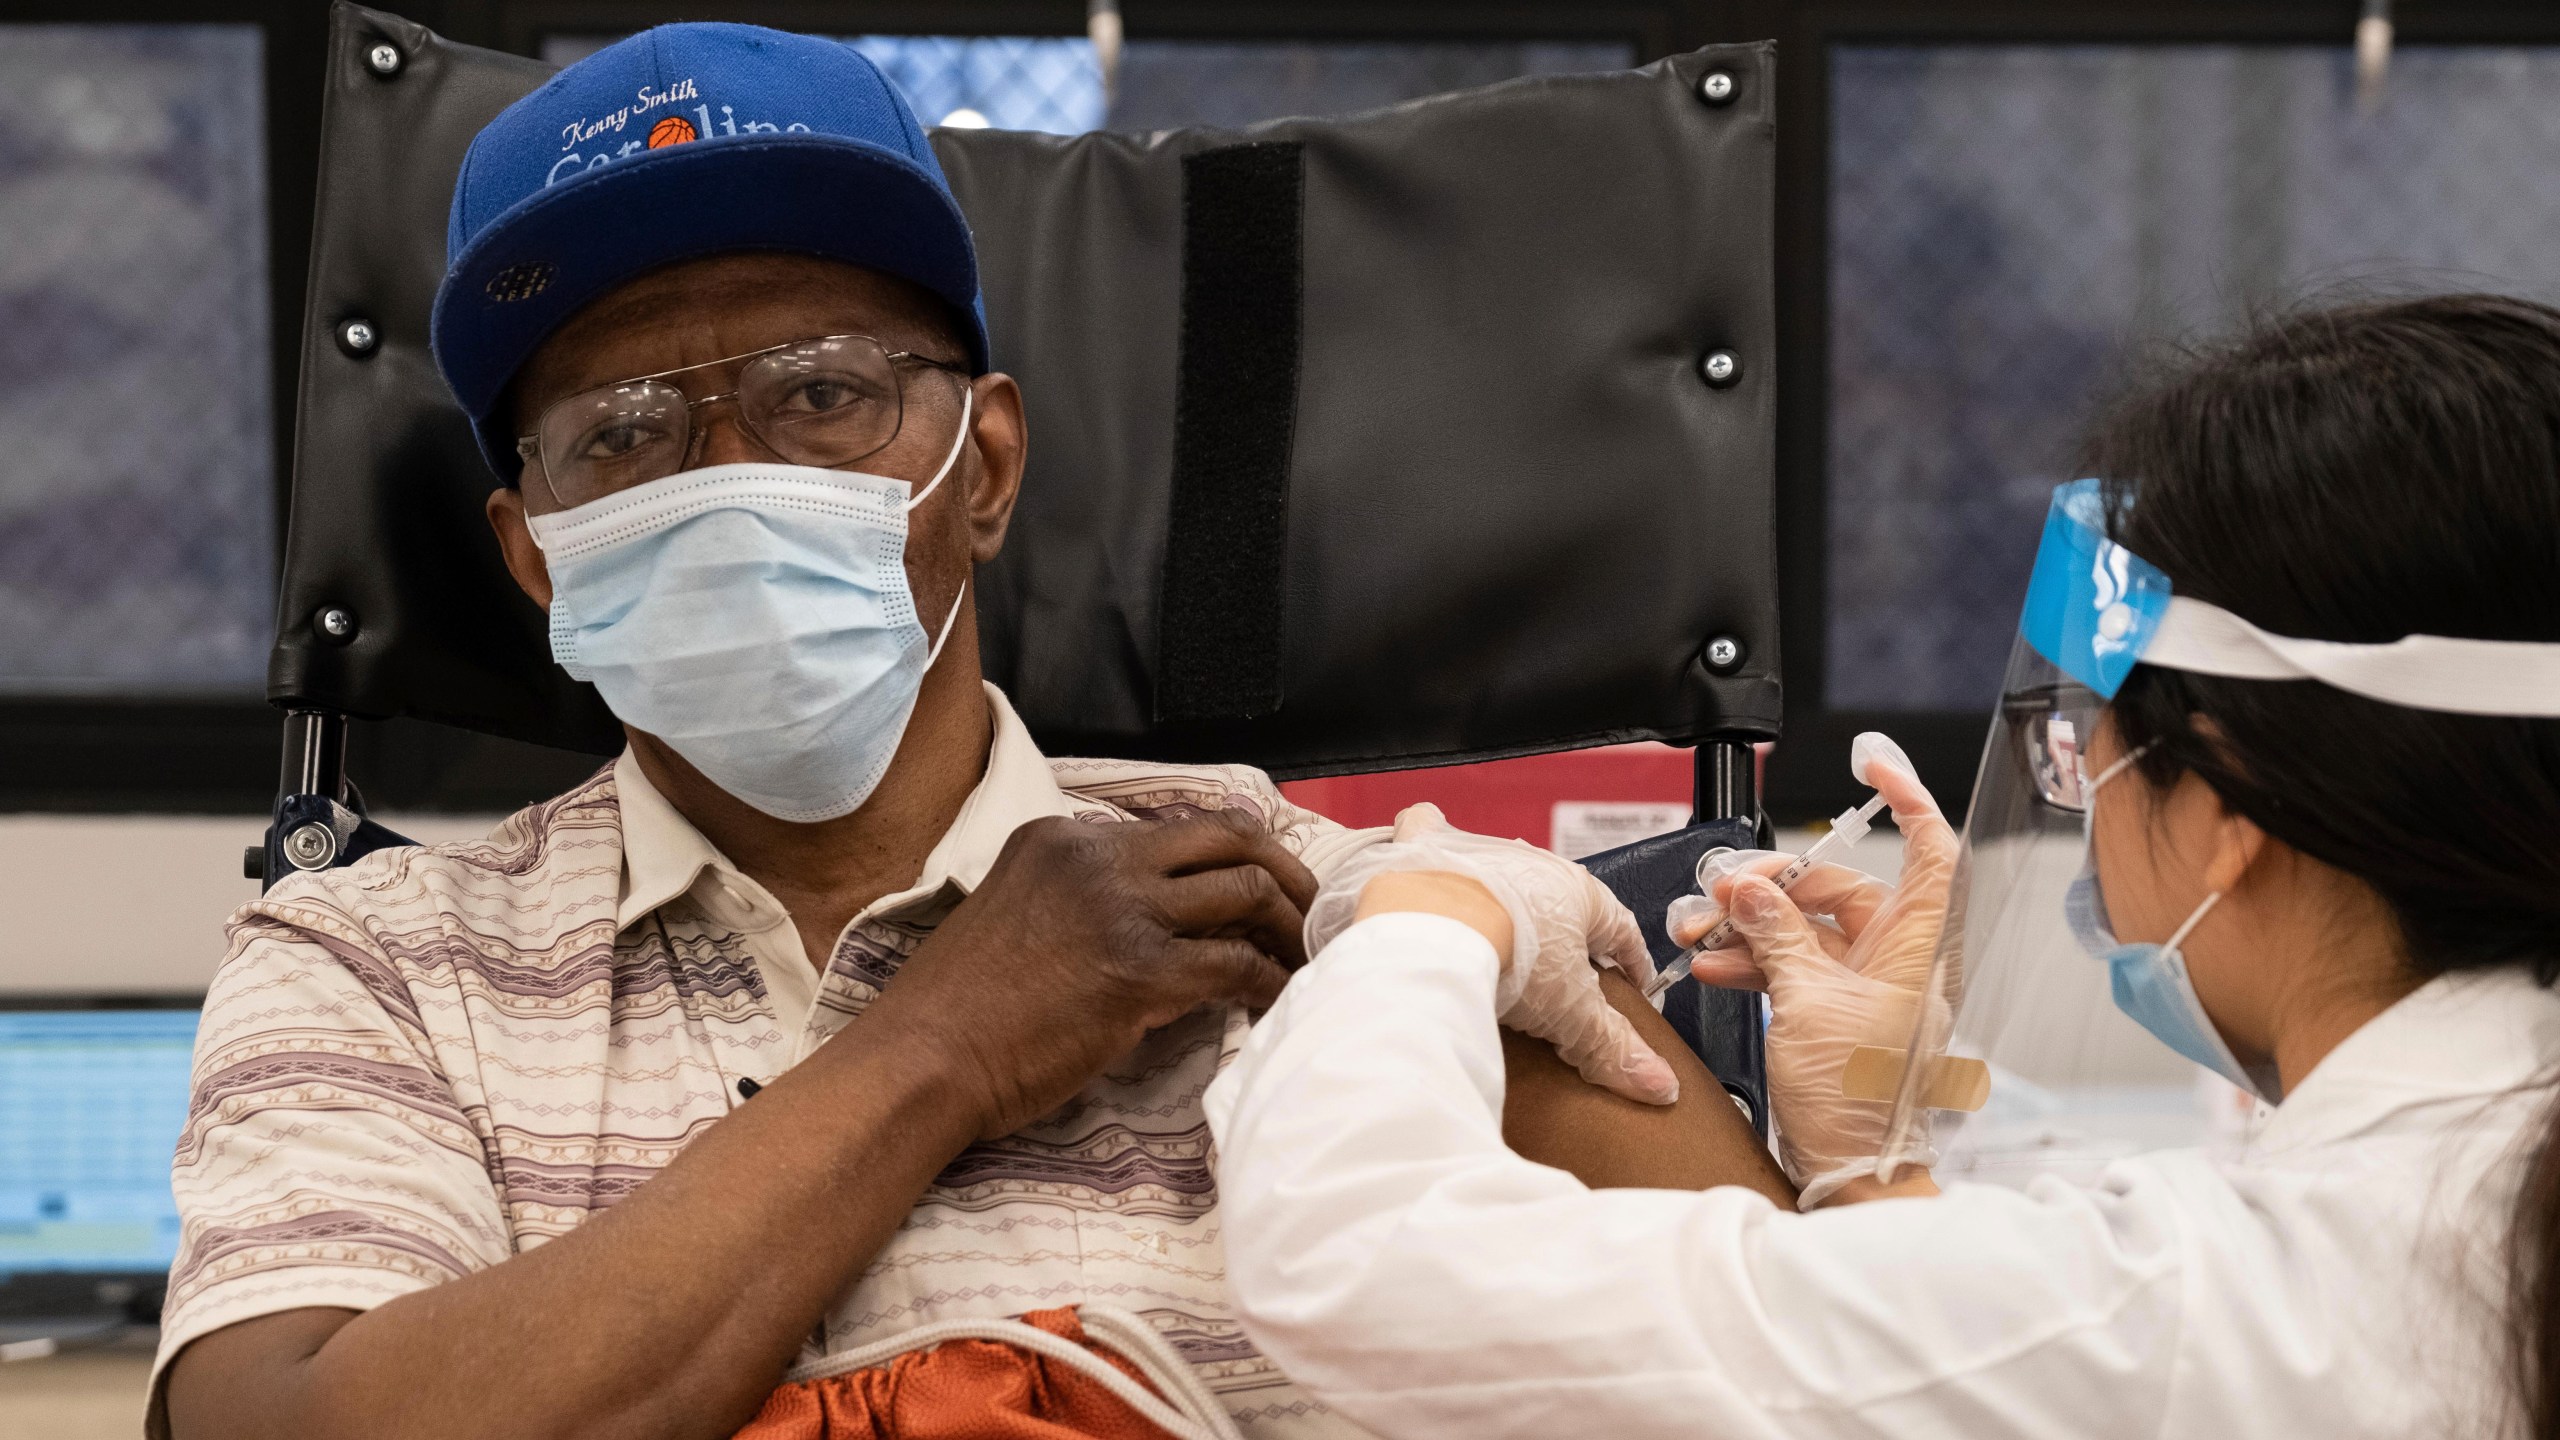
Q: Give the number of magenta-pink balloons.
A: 0